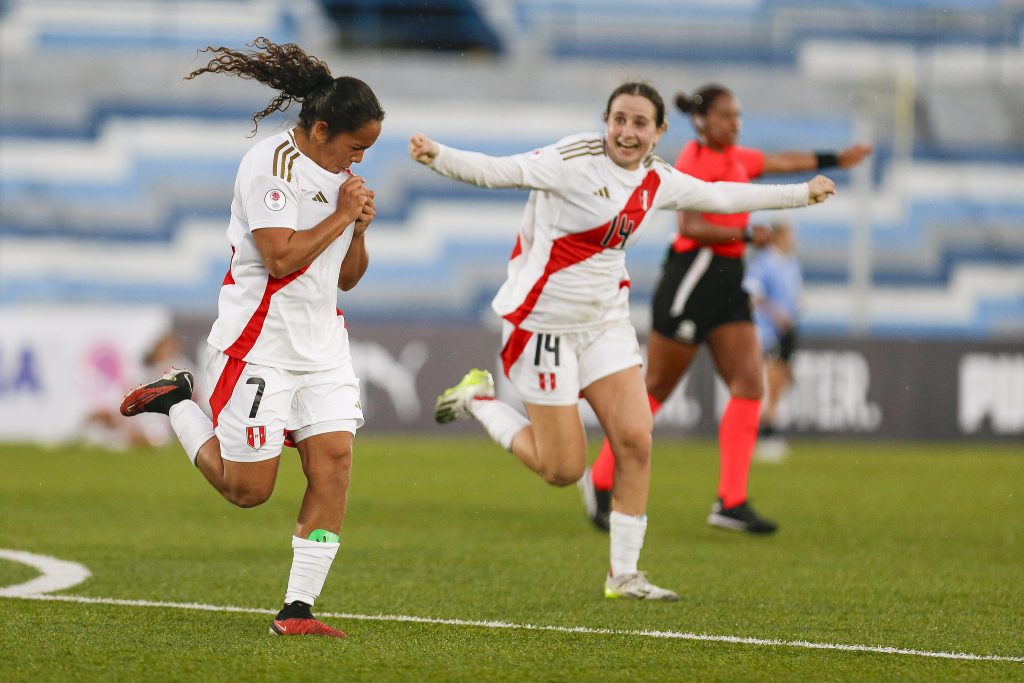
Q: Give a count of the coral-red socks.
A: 2